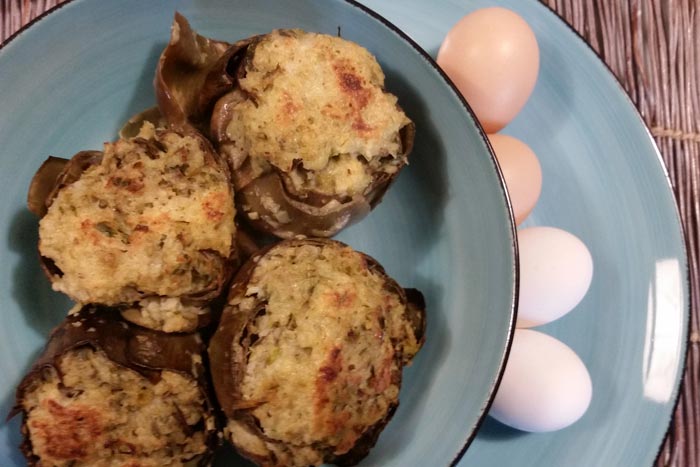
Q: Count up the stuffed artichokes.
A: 4